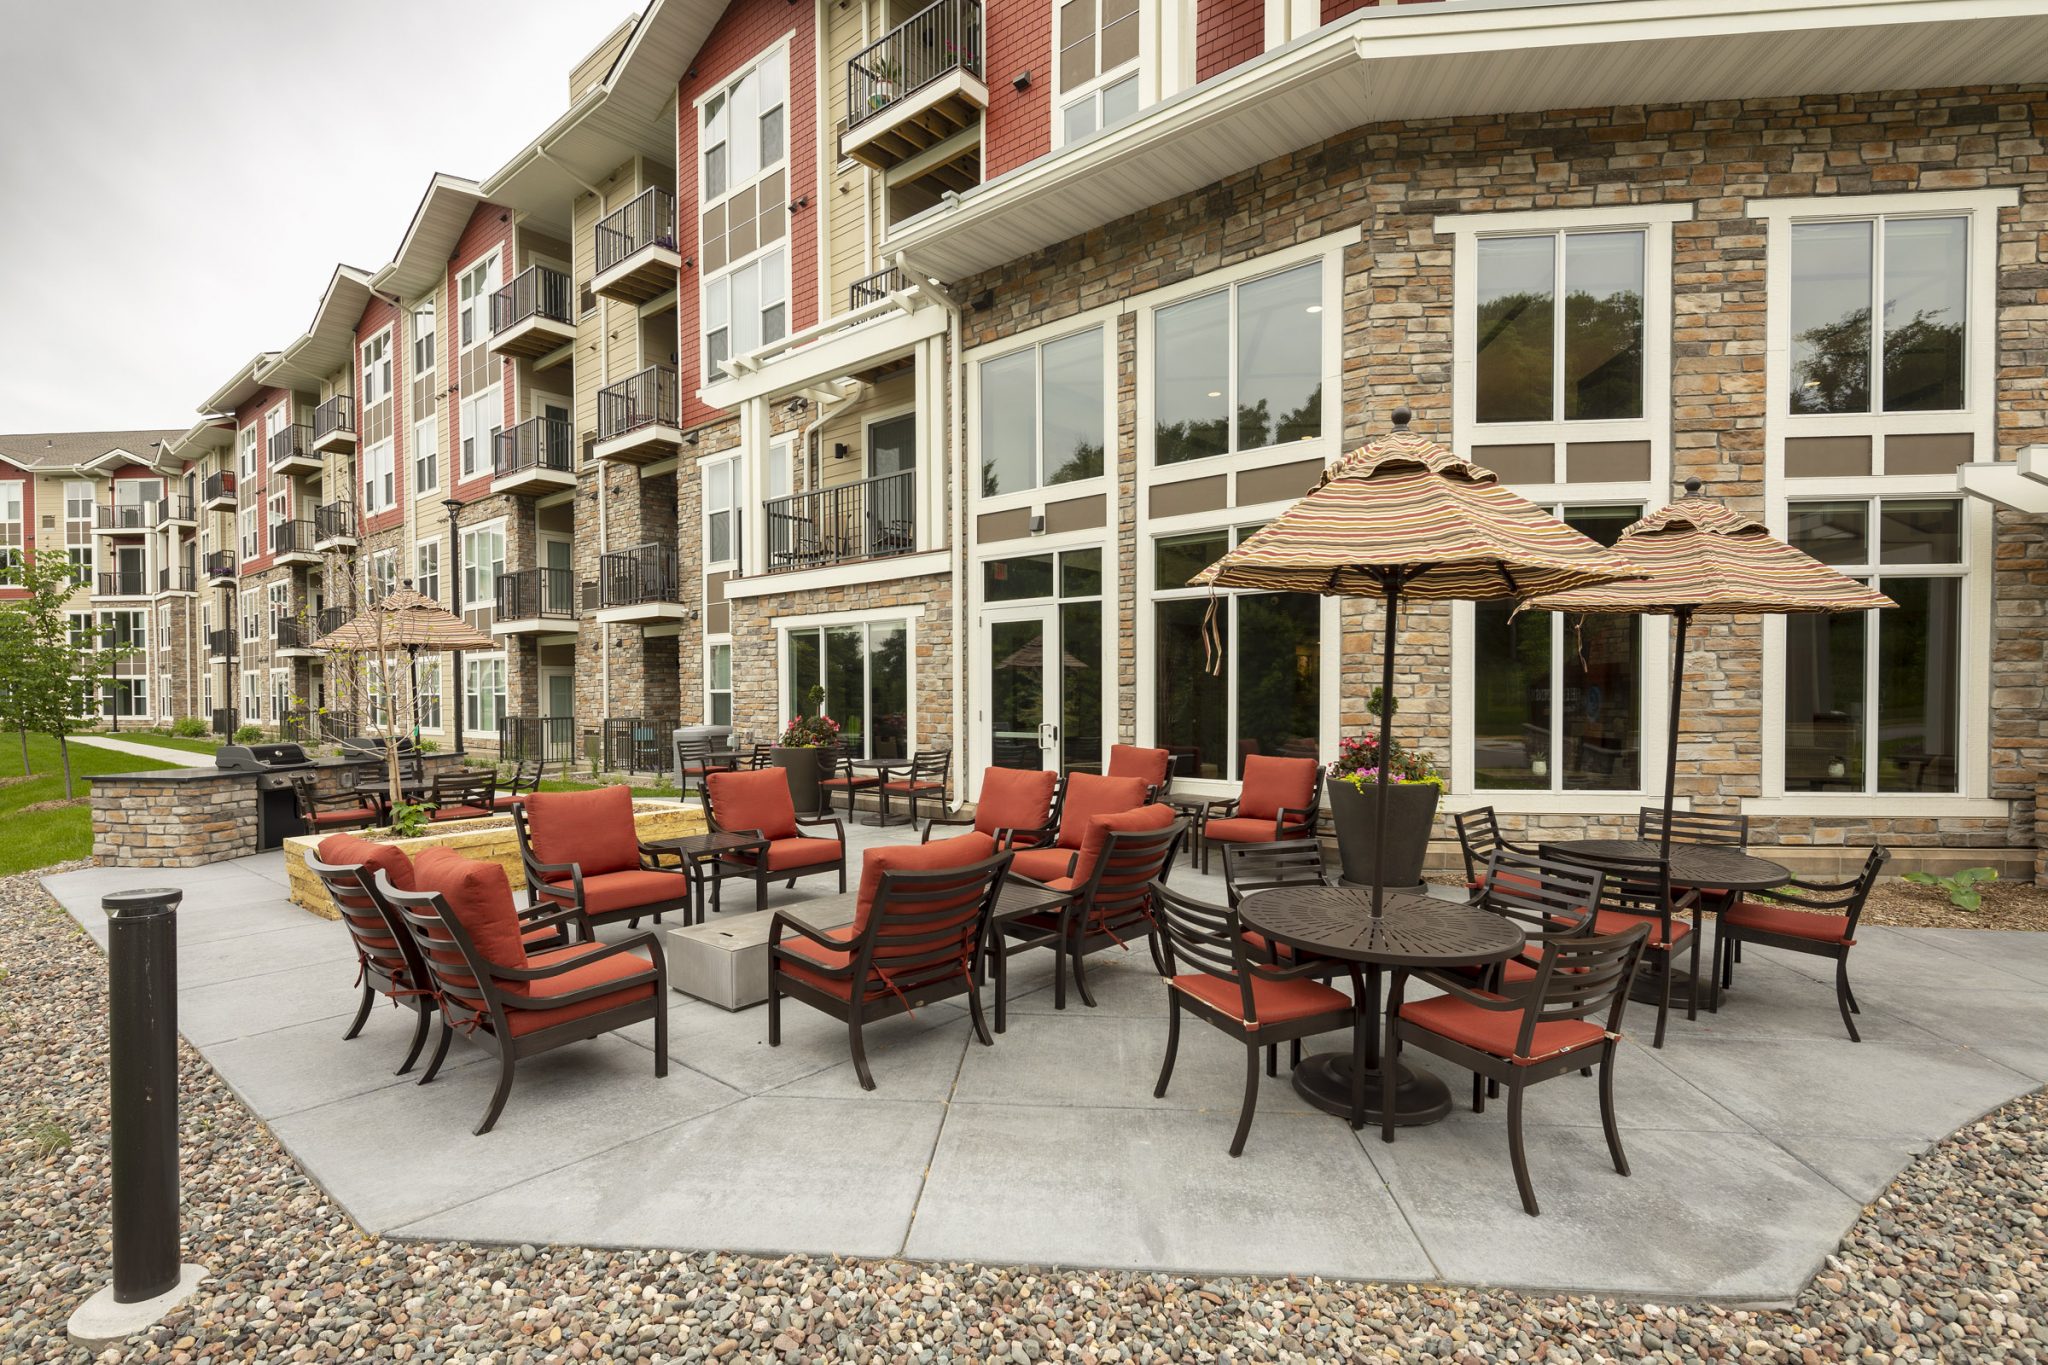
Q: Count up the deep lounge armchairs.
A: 10